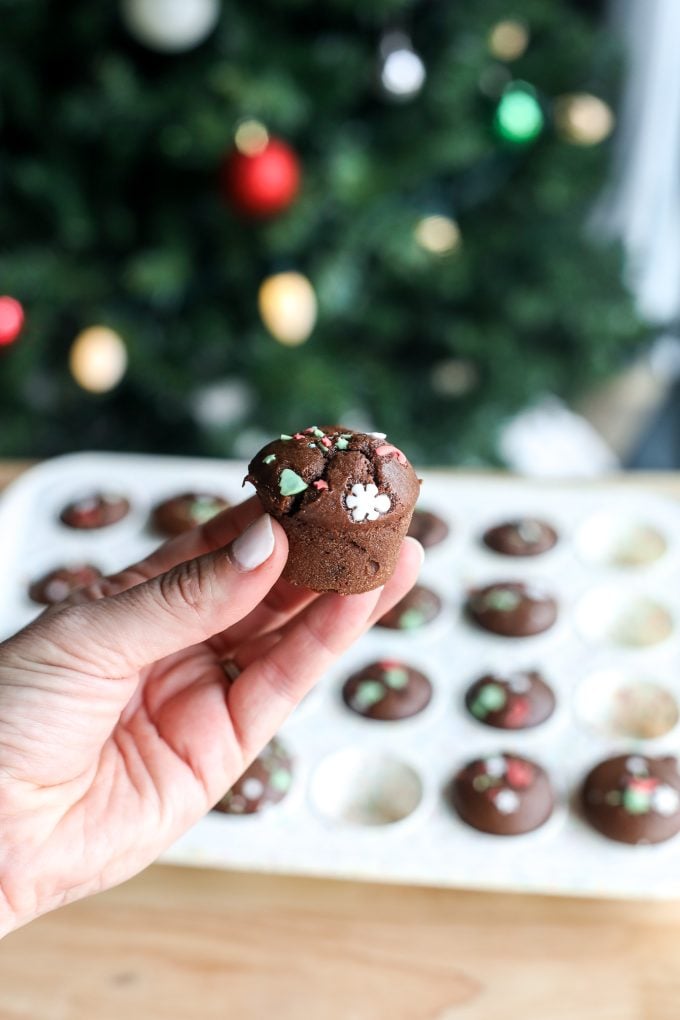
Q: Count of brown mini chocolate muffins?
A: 13